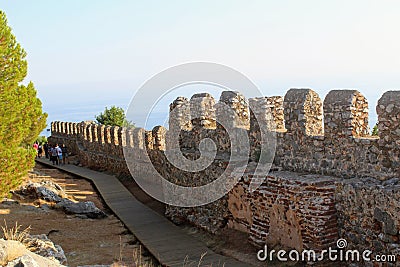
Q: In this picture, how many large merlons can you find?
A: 7